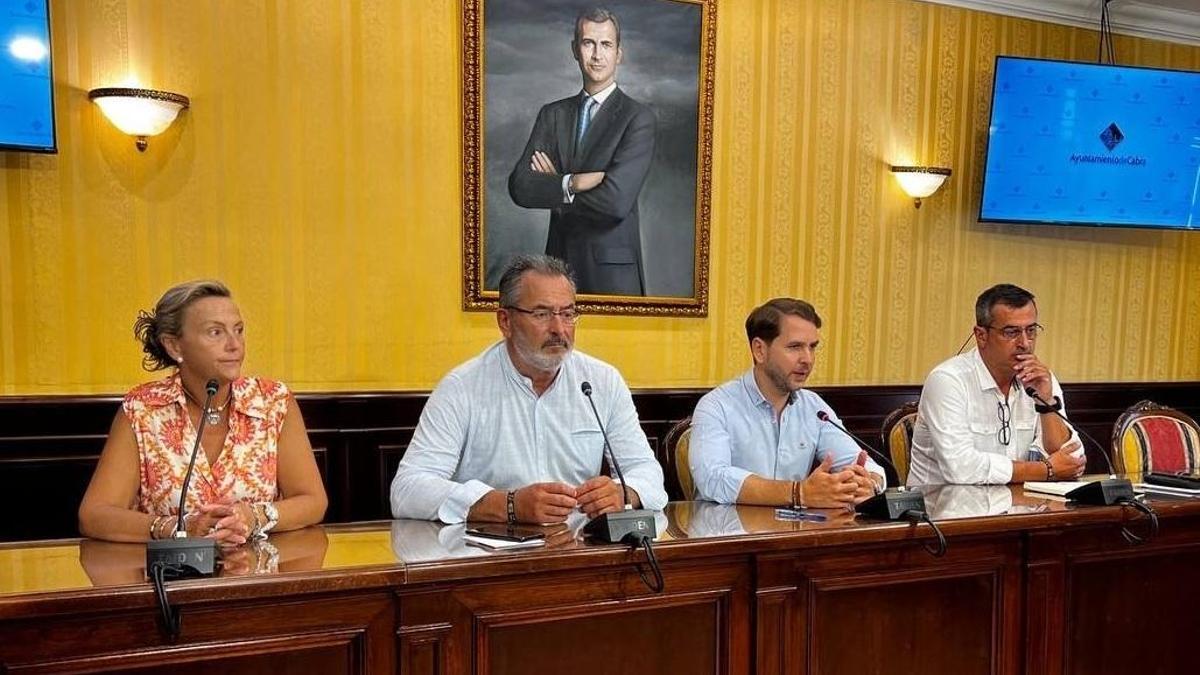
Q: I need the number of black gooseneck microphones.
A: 4